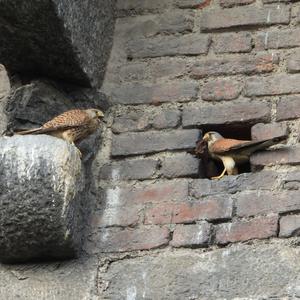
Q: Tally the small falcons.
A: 2